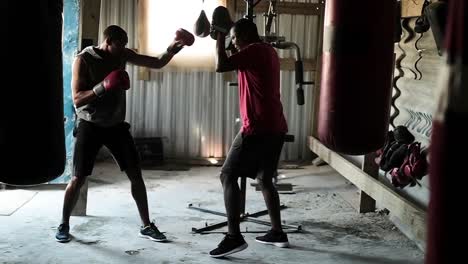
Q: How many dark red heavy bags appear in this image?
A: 2